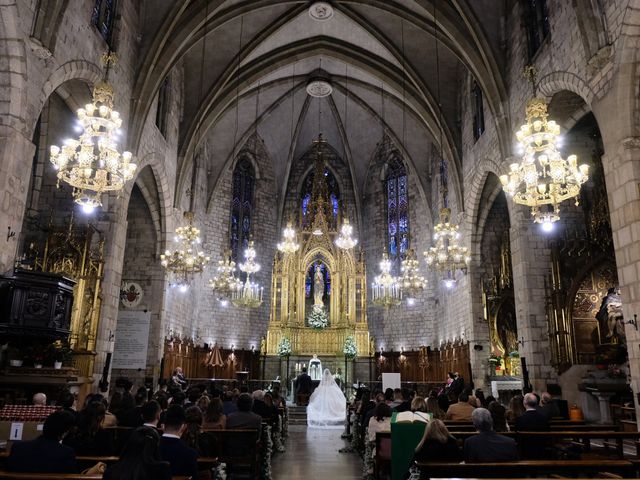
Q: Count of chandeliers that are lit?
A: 10